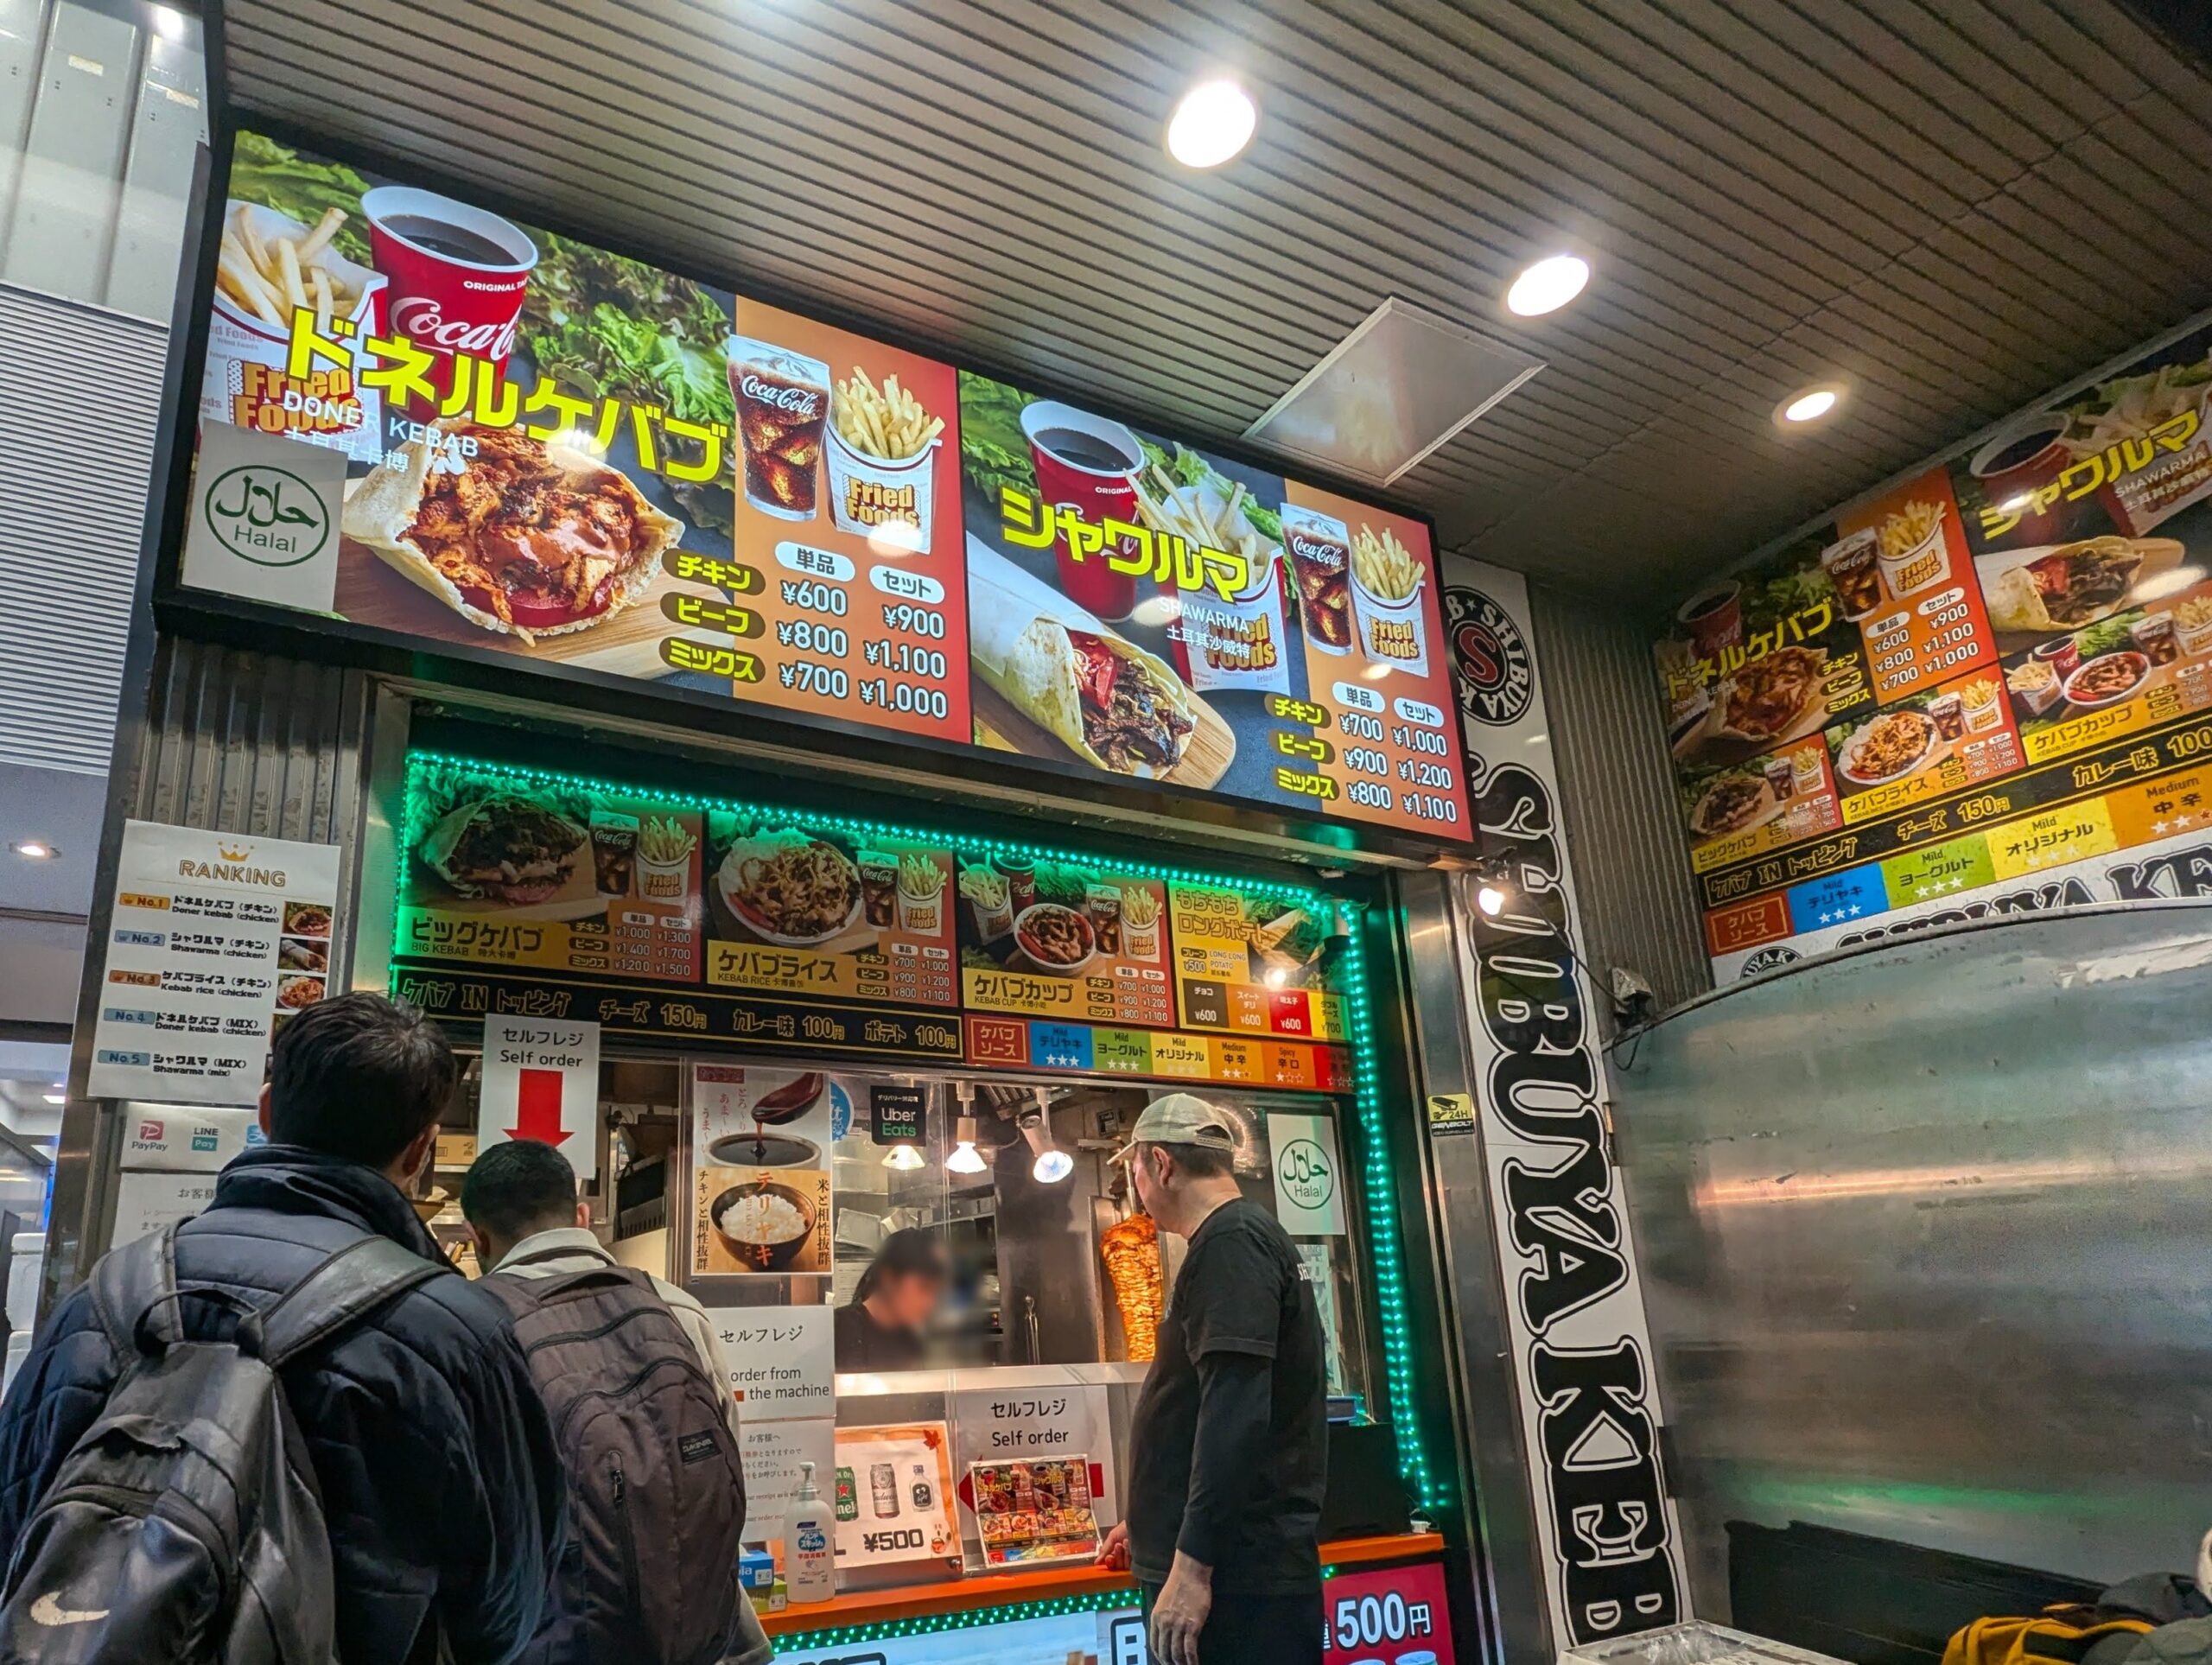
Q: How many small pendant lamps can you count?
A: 3